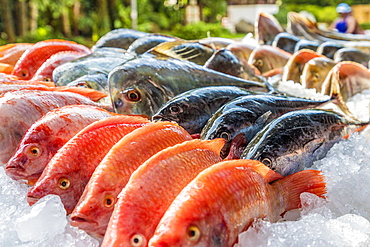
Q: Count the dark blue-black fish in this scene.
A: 3